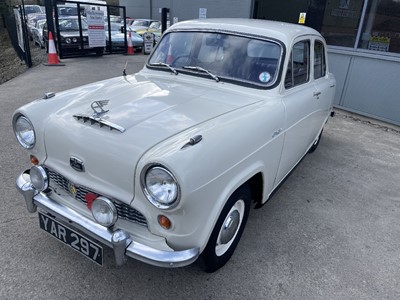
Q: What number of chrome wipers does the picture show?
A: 2